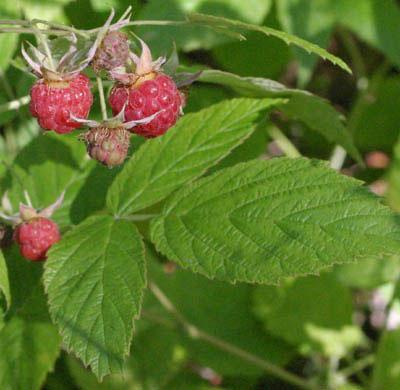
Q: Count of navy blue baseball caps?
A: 0